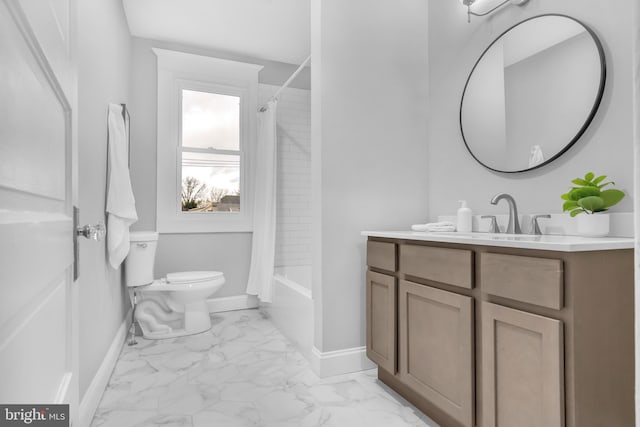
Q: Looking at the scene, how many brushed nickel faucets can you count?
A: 1